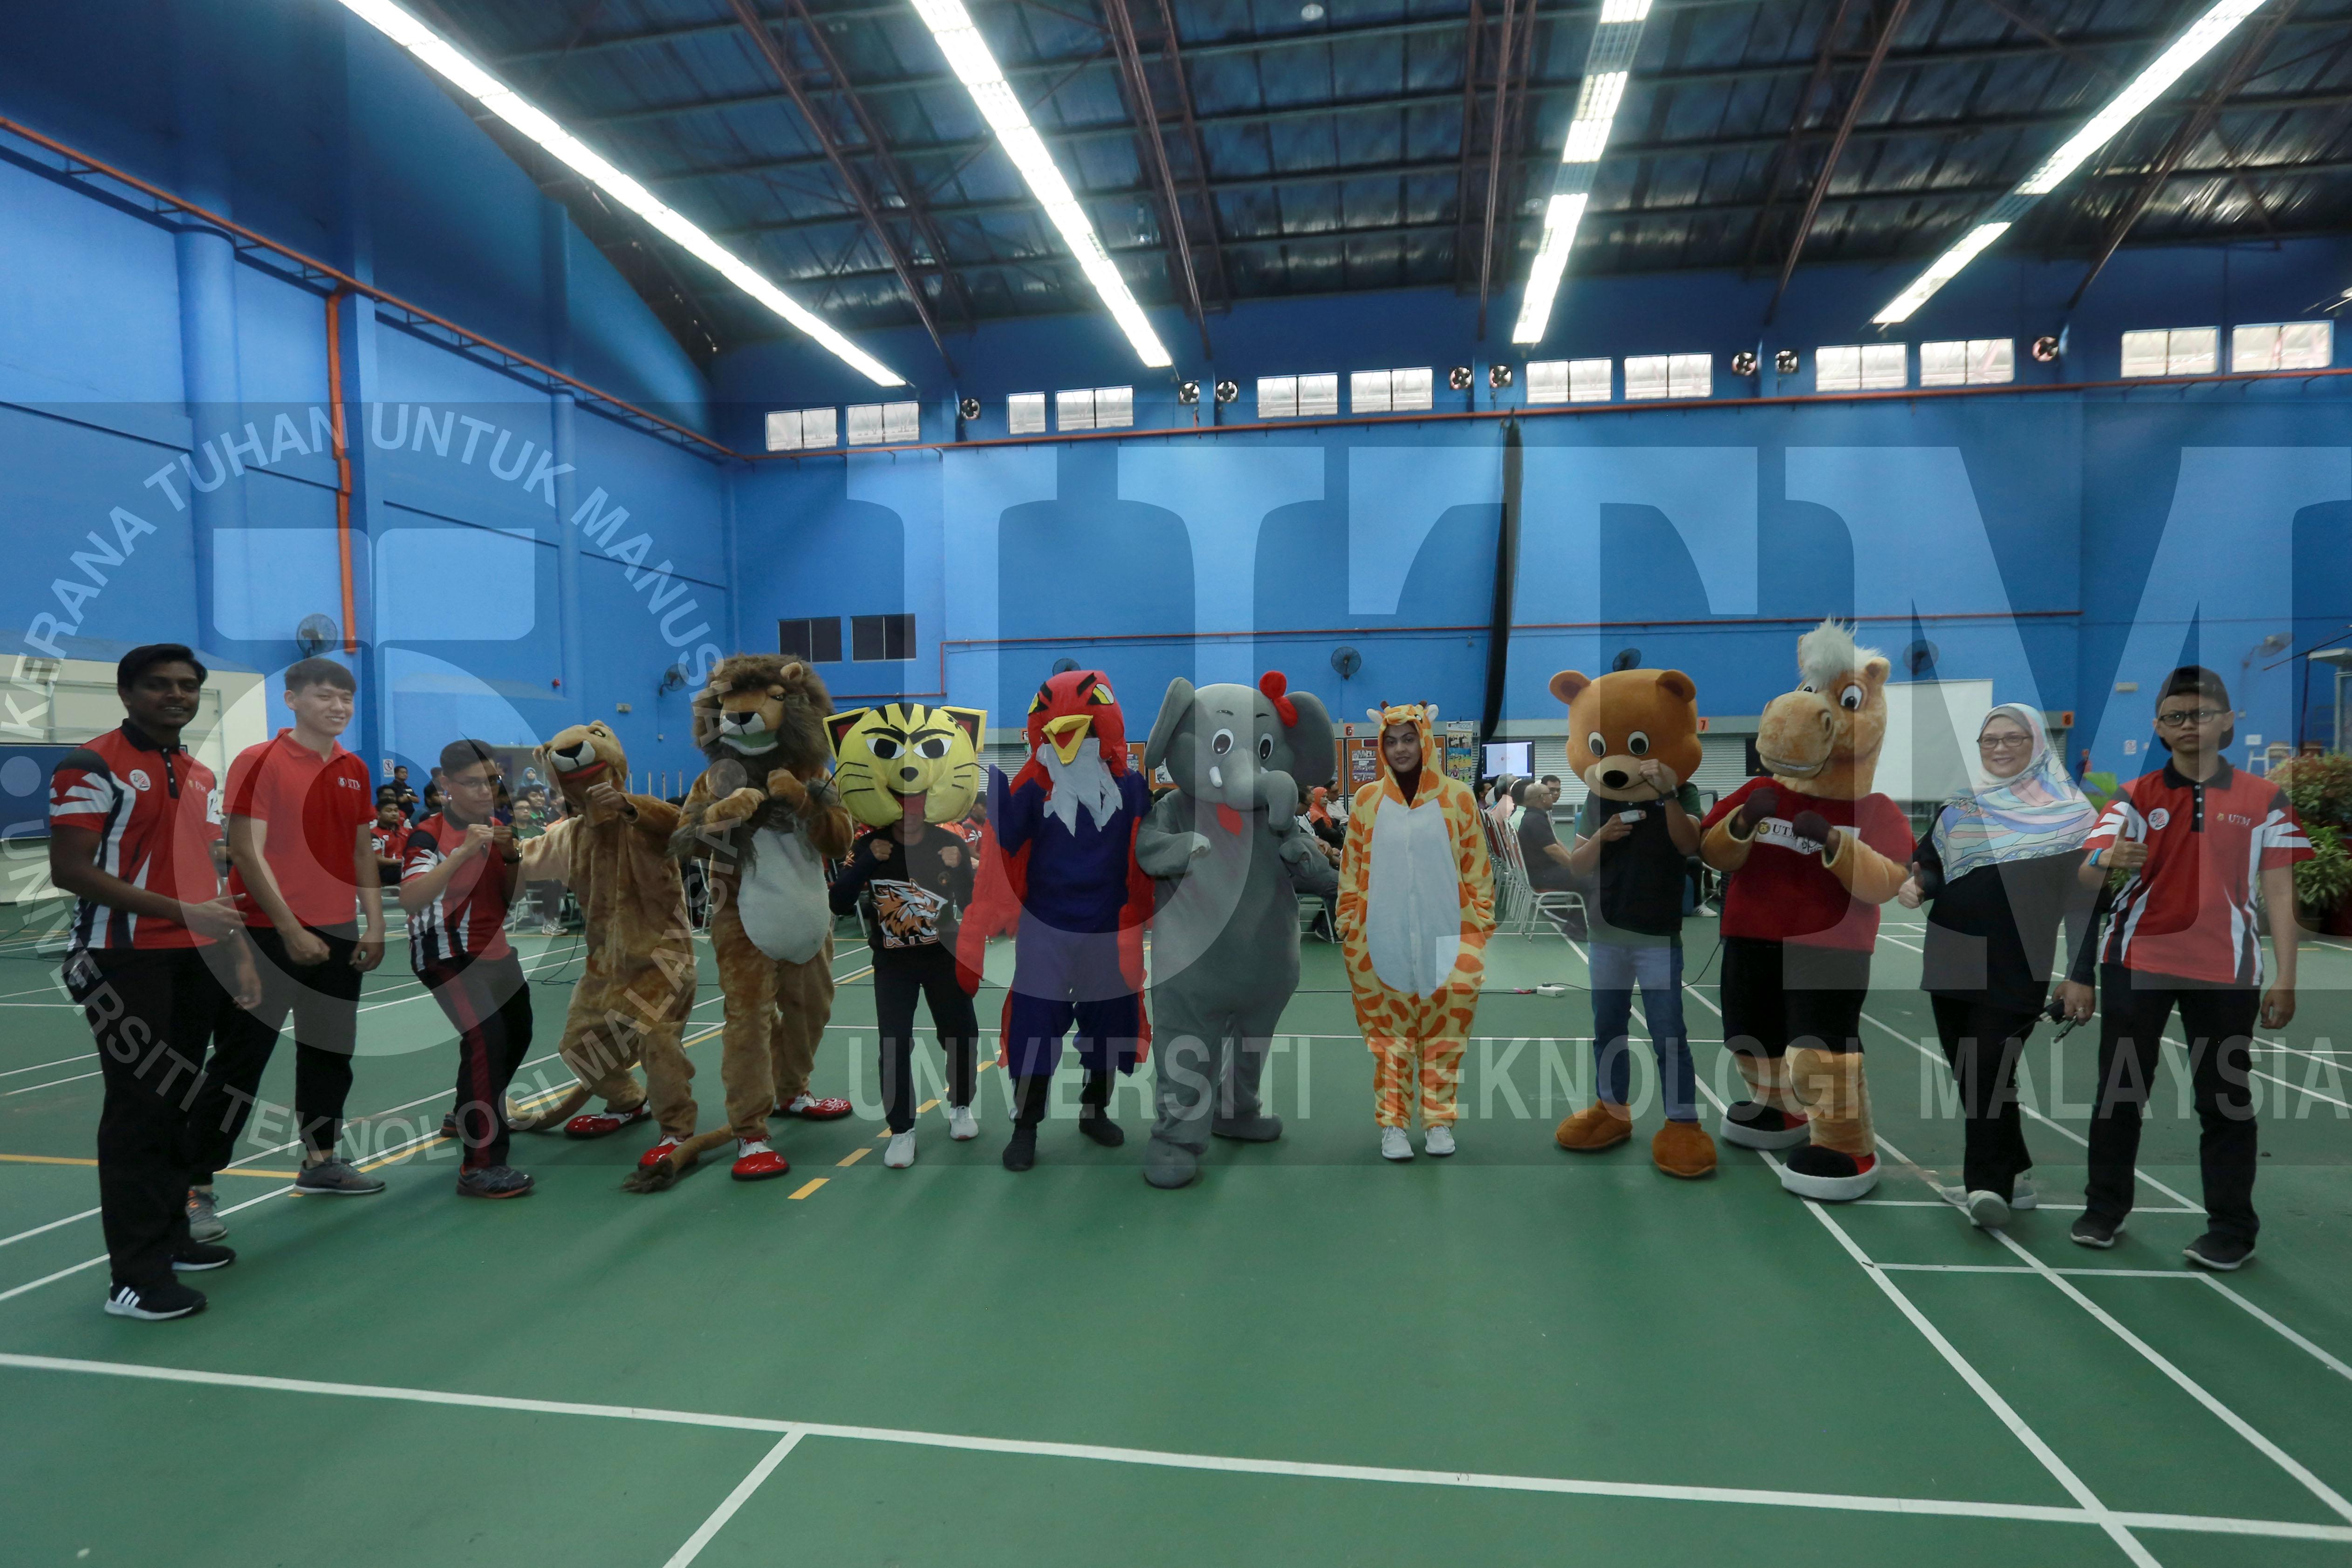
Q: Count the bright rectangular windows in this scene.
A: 12